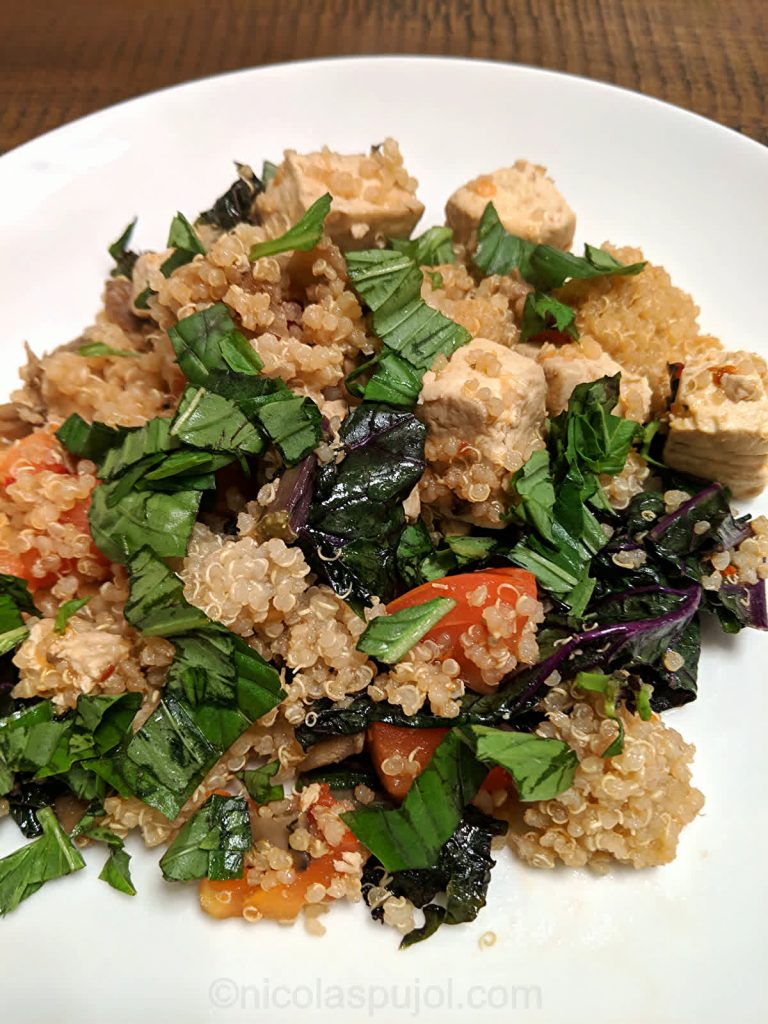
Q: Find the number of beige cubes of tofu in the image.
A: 5